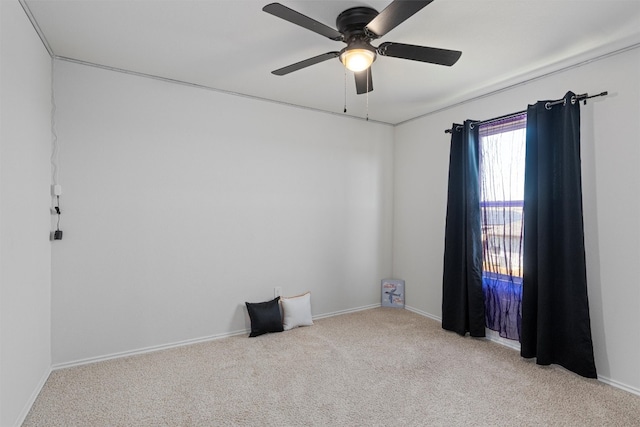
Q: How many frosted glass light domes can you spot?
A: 1